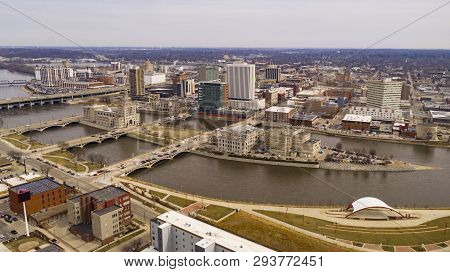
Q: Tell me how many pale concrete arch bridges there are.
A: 3